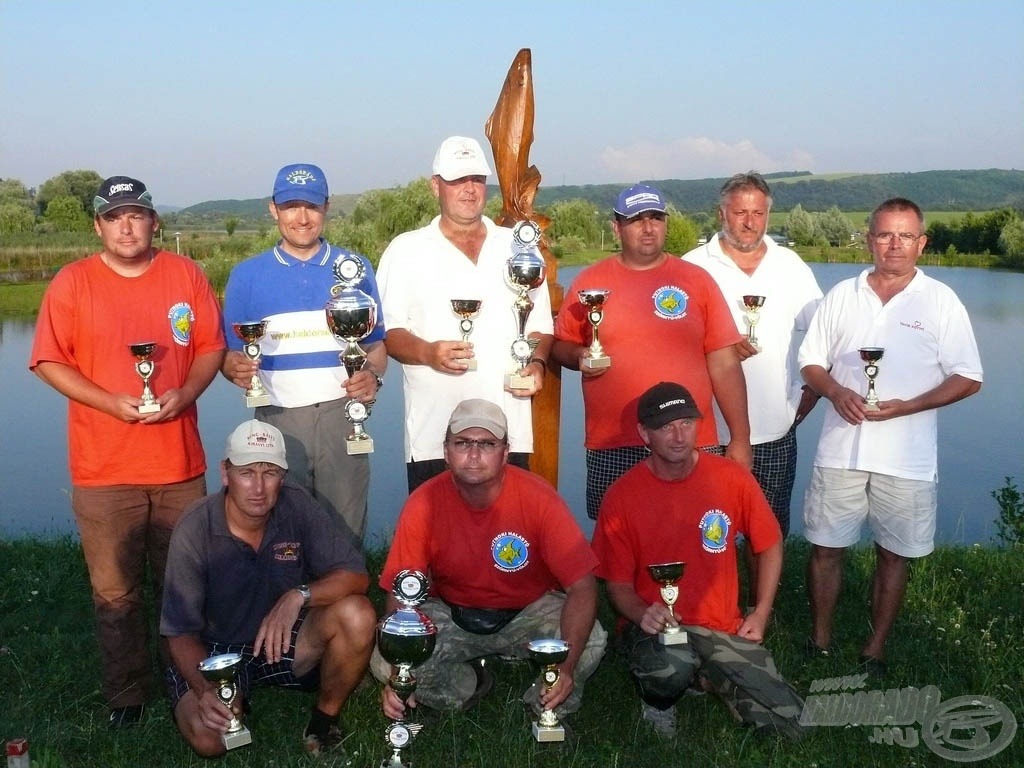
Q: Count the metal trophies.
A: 12